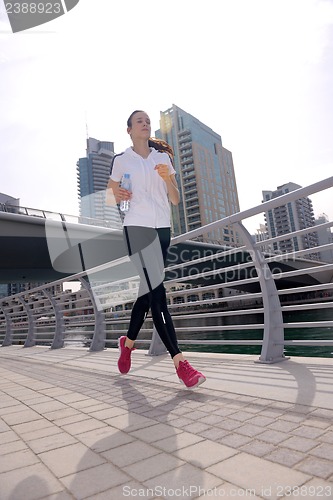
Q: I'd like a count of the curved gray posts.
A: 6